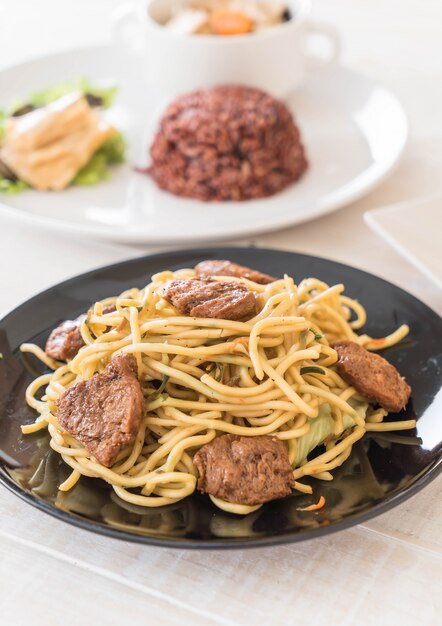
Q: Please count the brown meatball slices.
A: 6